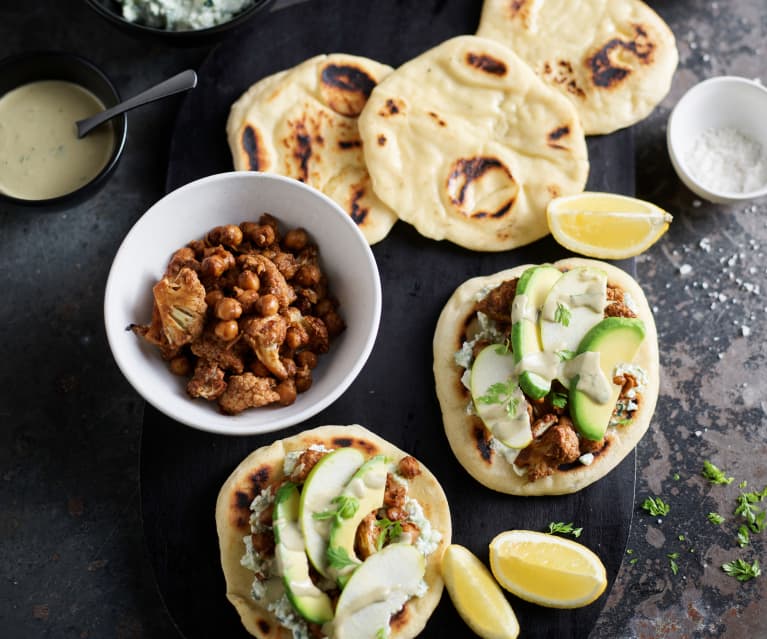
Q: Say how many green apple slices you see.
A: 4